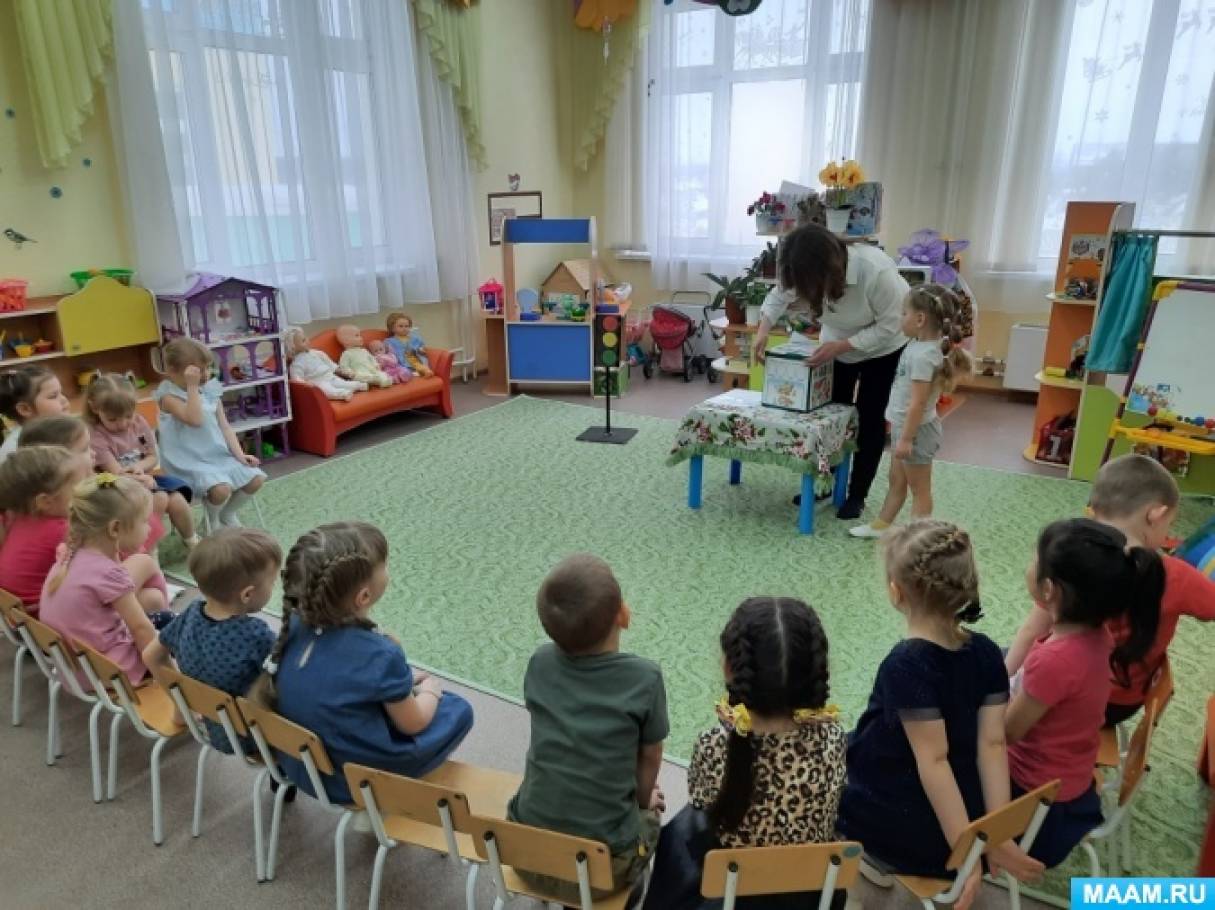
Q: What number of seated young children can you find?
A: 13